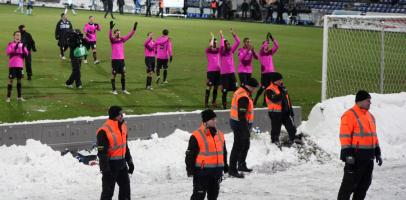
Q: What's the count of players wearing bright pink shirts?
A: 9